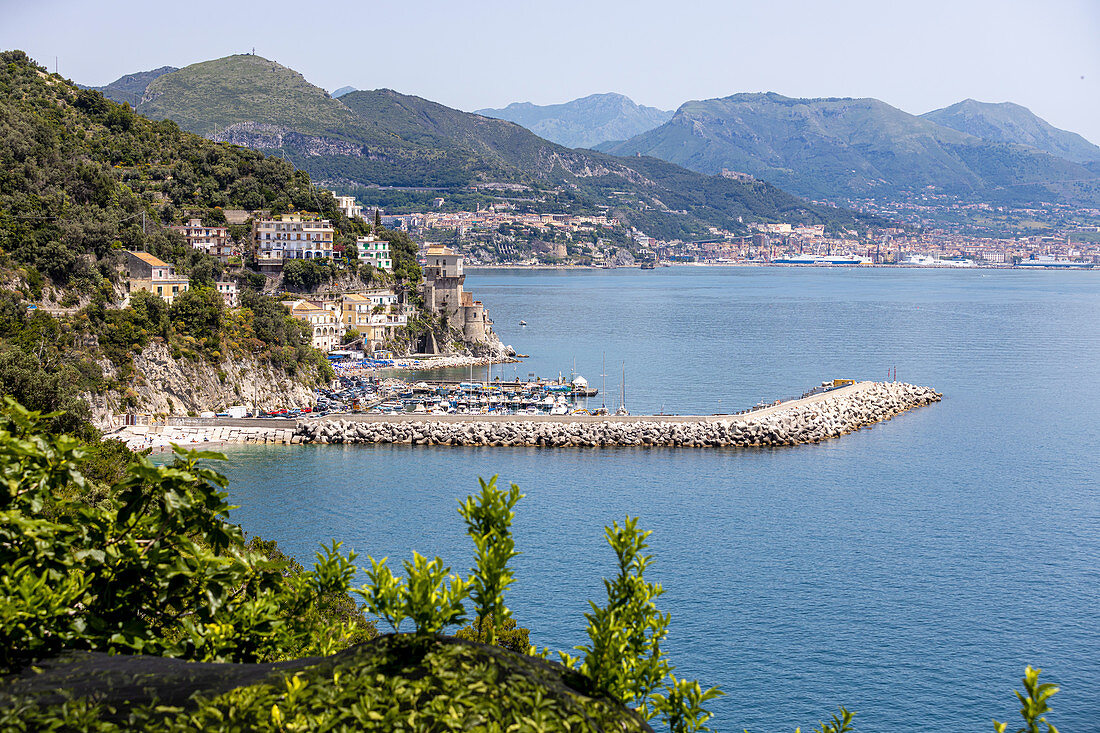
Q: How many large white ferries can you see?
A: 3